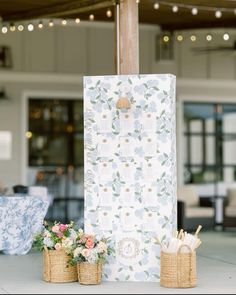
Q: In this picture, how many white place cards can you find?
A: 15